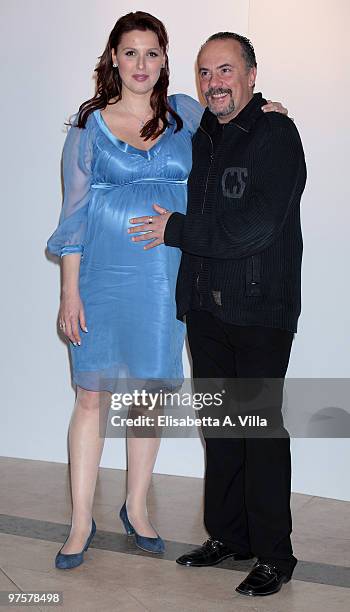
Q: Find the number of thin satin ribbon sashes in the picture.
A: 1